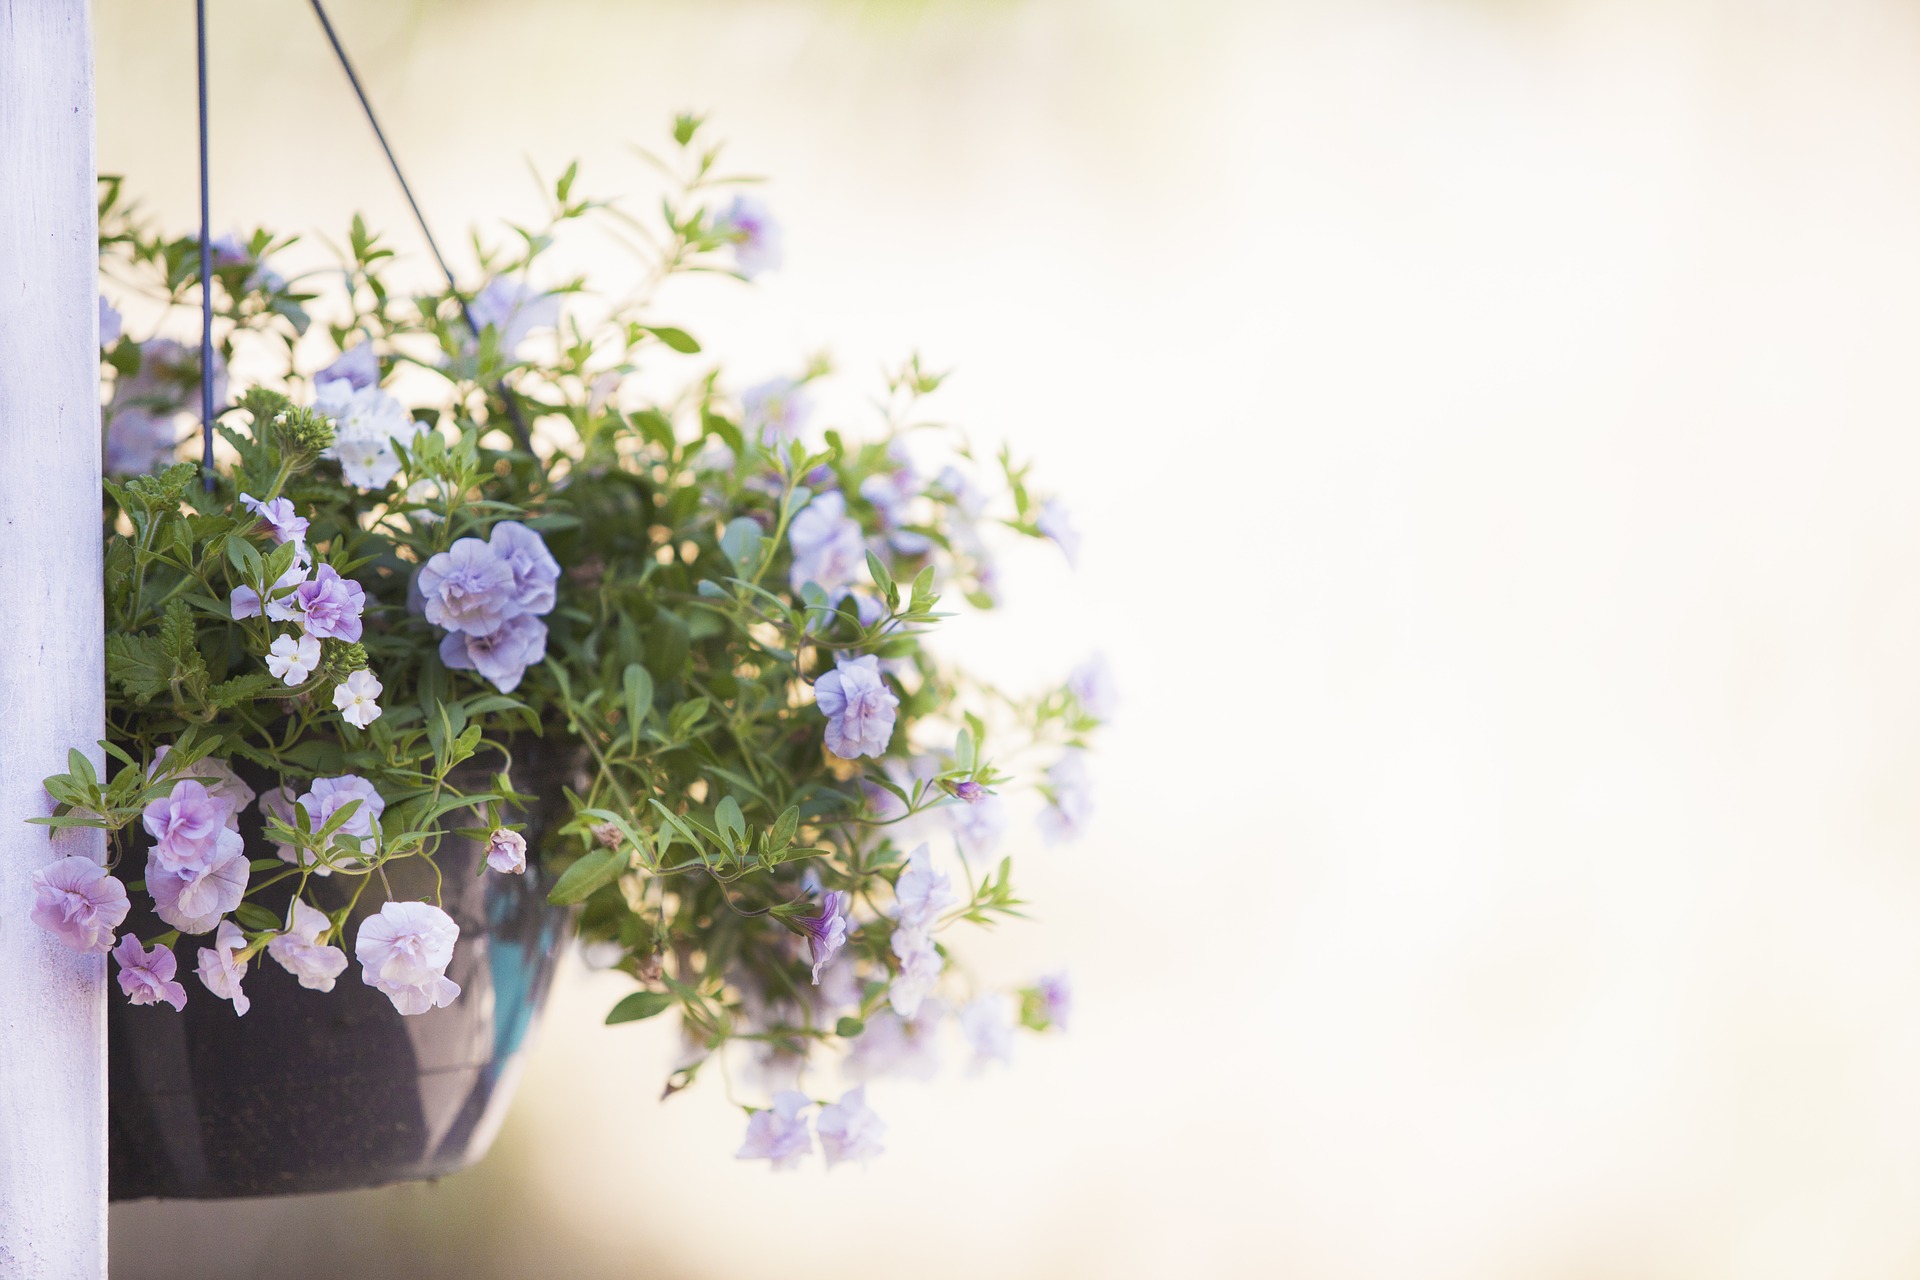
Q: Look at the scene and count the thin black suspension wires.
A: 2